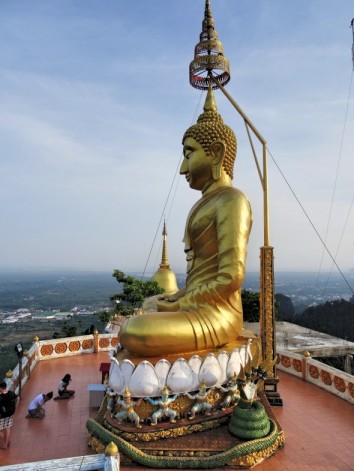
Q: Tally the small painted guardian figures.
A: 5